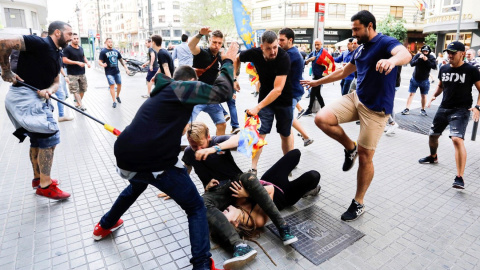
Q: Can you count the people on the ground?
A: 2